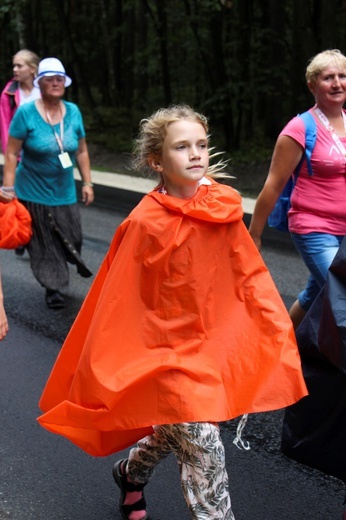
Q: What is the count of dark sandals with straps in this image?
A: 1